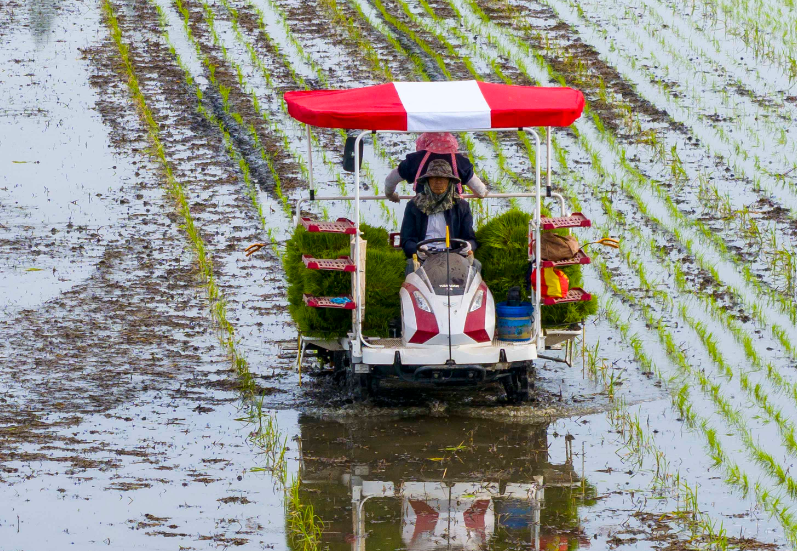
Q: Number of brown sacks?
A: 1